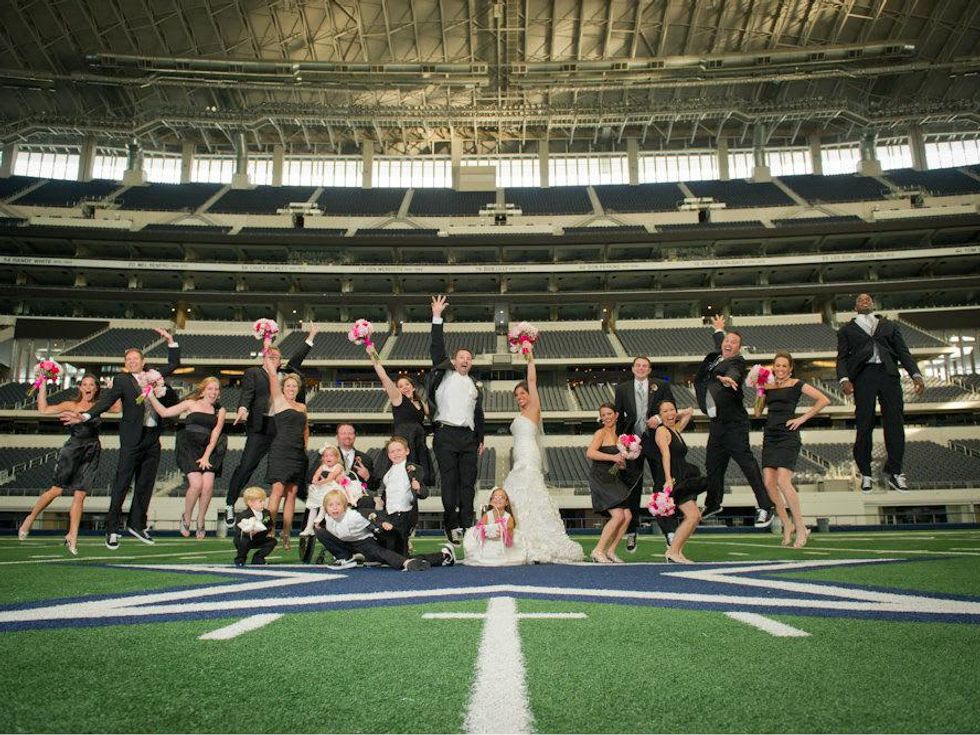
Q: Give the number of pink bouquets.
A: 8